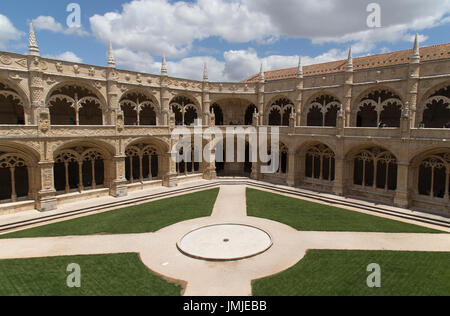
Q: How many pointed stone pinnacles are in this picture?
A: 8